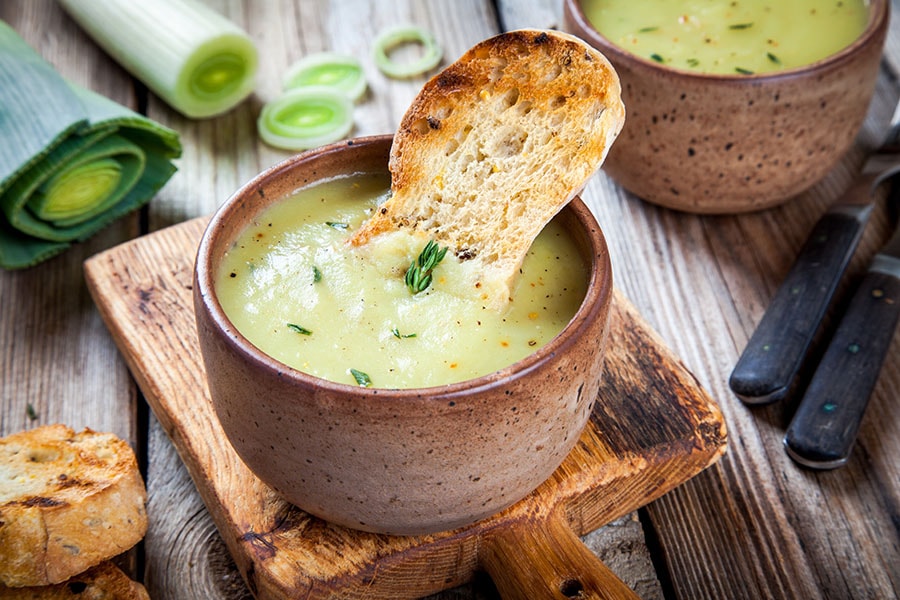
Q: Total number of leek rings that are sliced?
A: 3